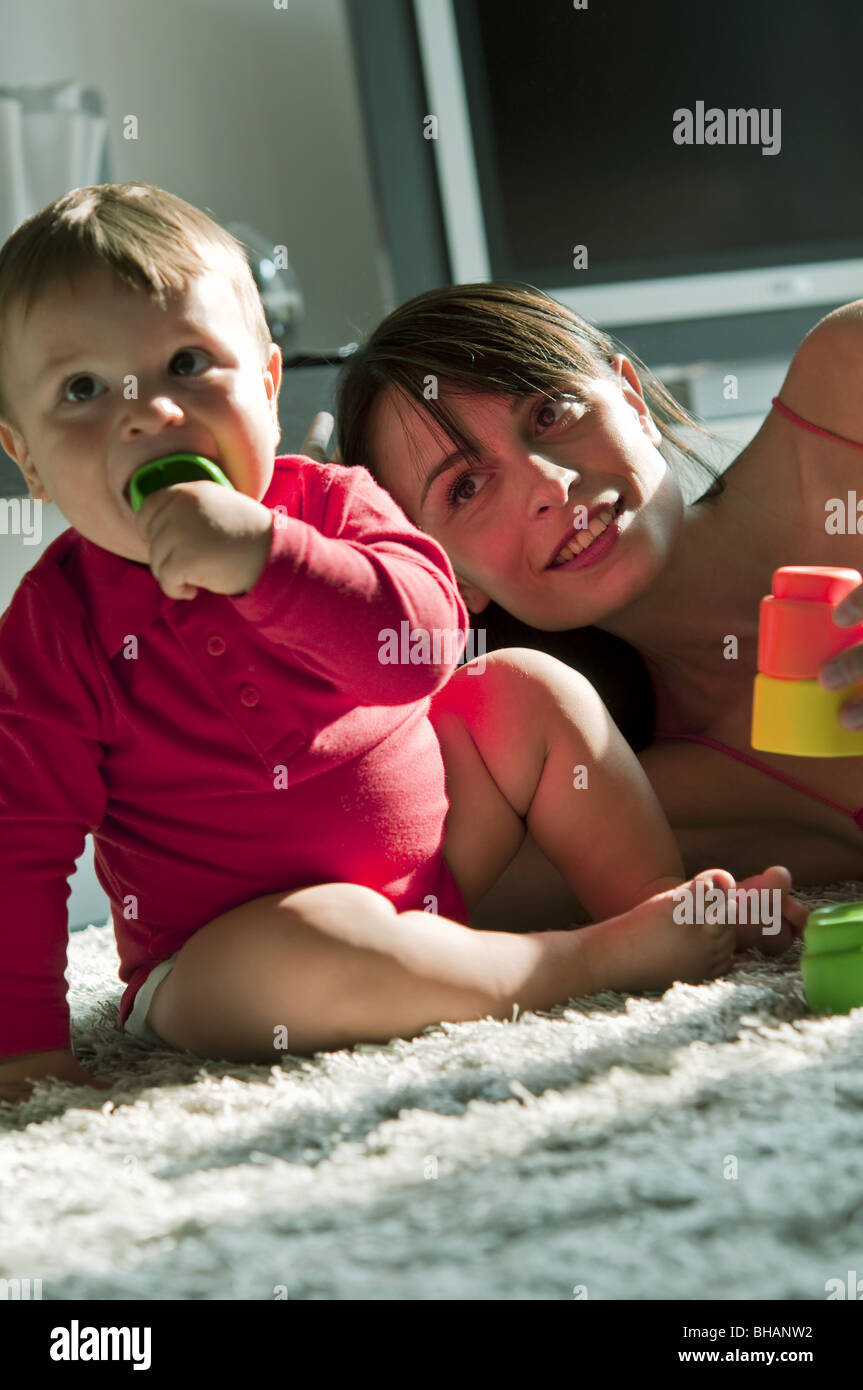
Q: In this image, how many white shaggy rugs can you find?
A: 1